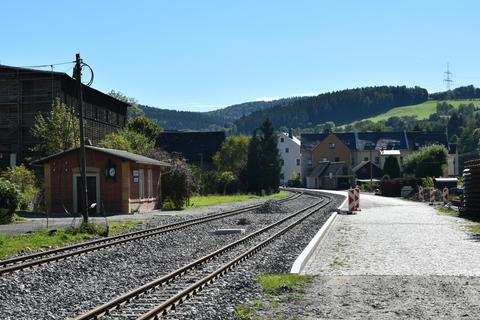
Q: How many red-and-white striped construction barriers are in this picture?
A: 5